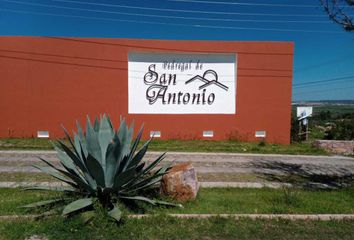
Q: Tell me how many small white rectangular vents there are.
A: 4